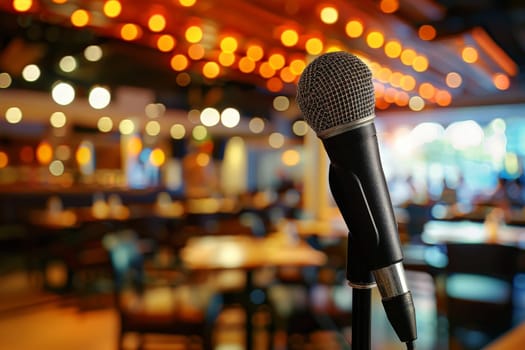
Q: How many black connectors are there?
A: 1